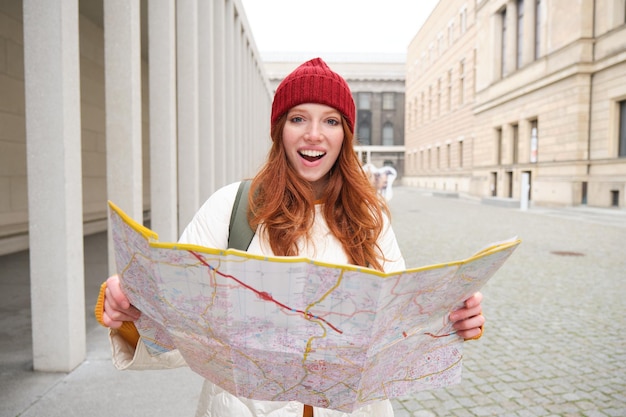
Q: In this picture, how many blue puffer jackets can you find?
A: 0